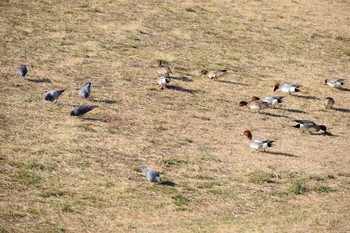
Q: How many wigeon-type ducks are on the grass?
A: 10